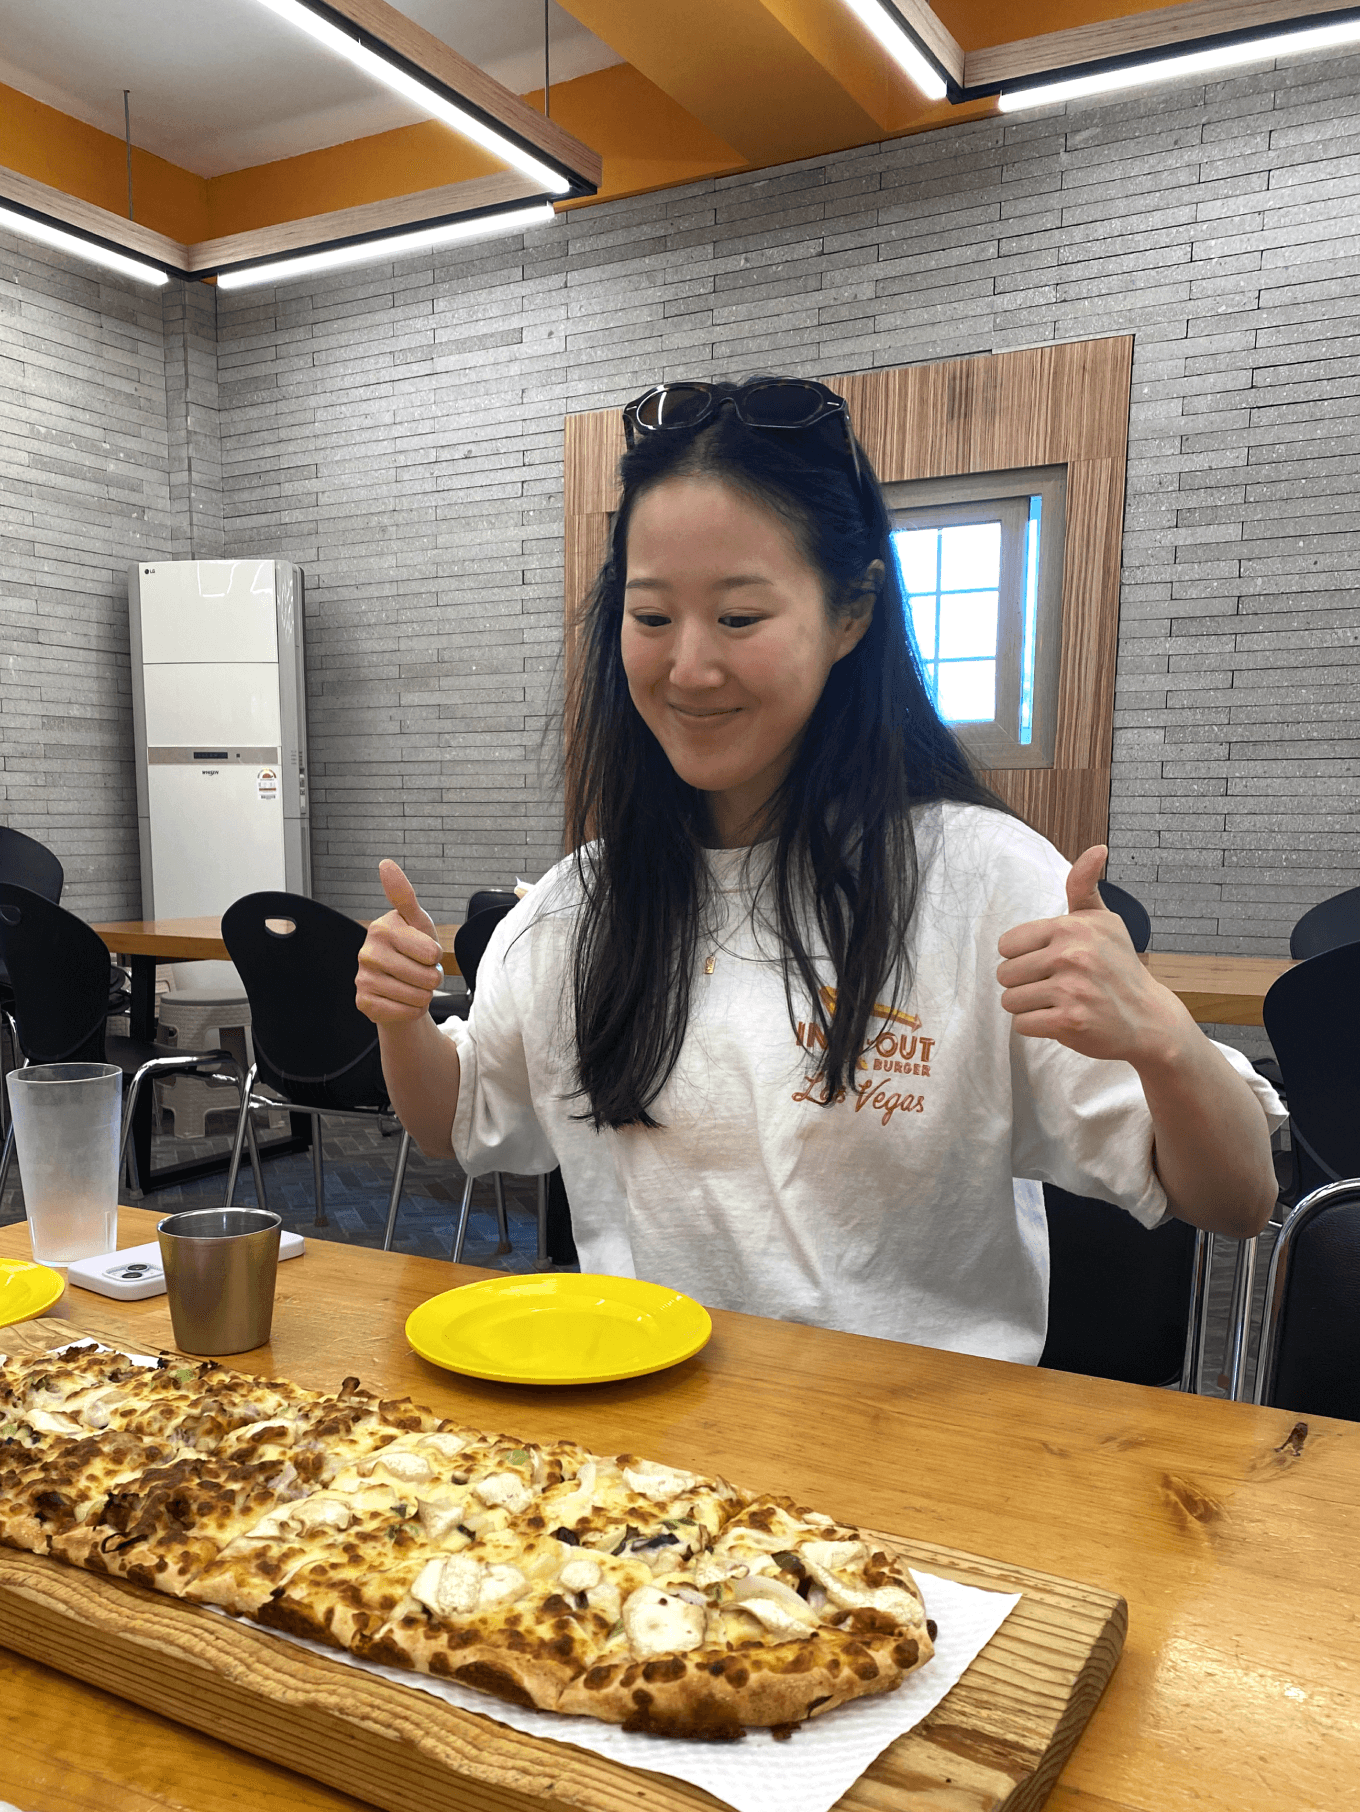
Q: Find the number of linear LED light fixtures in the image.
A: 5